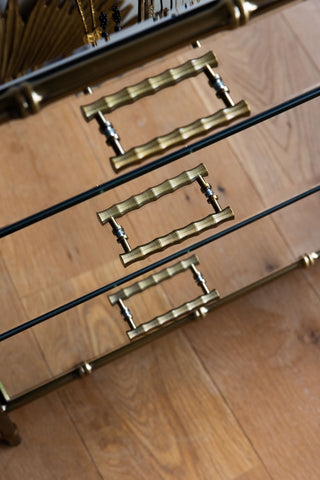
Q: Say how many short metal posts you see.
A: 6